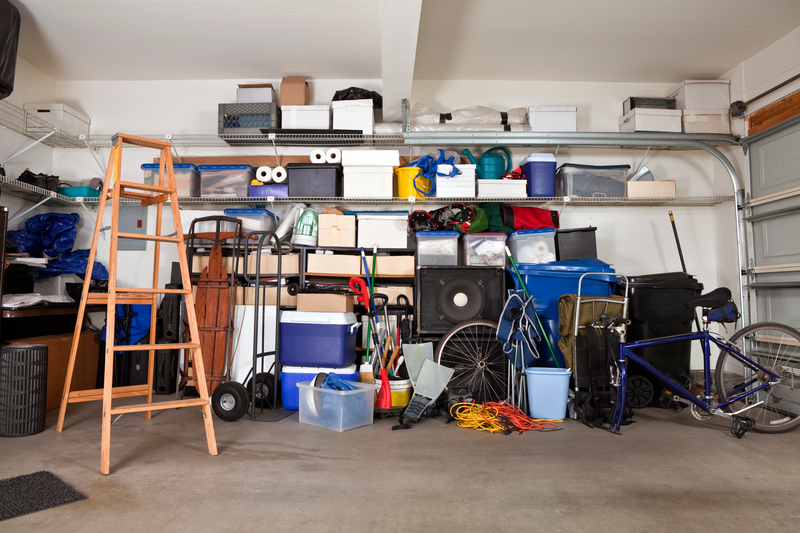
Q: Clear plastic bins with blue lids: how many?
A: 5